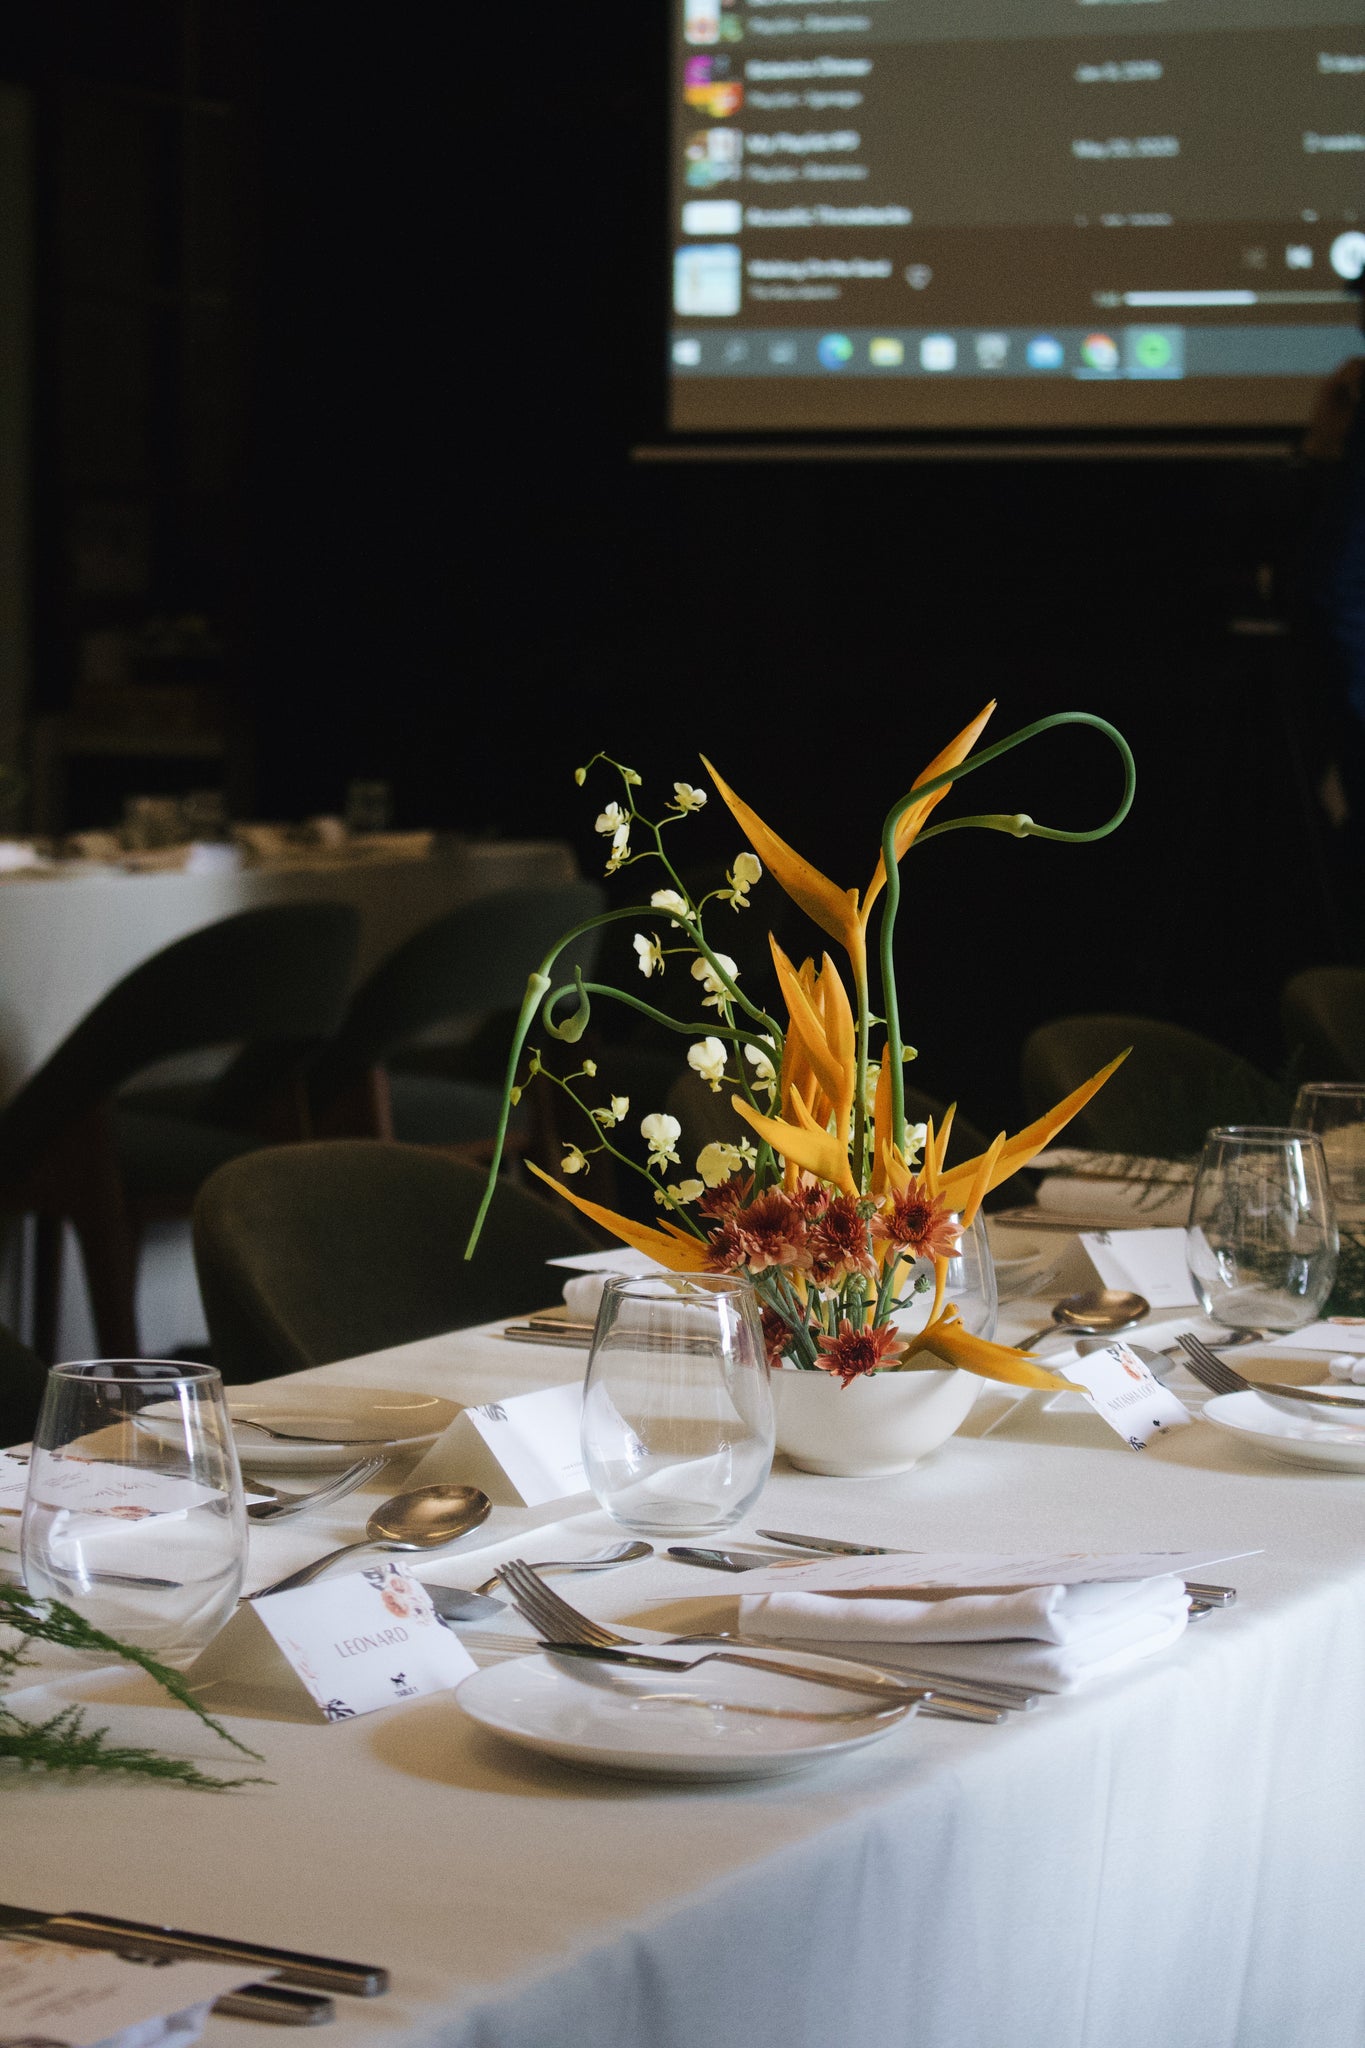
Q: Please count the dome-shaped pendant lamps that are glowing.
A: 0